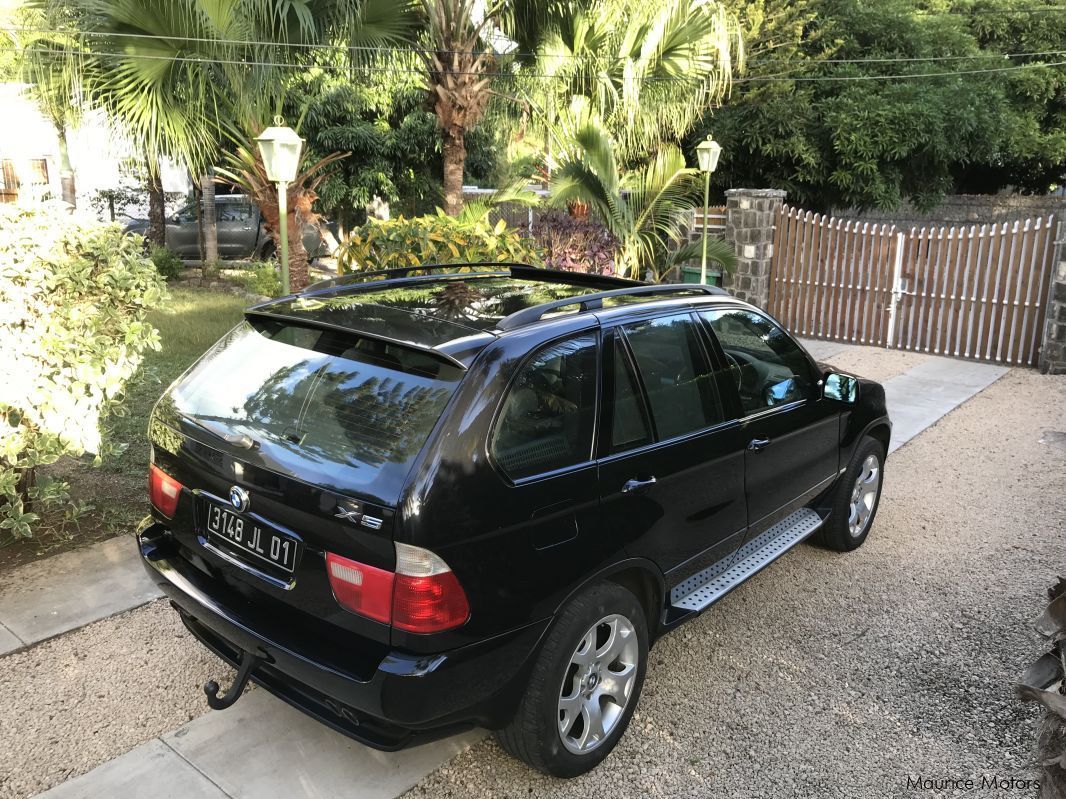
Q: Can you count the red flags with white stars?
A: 0